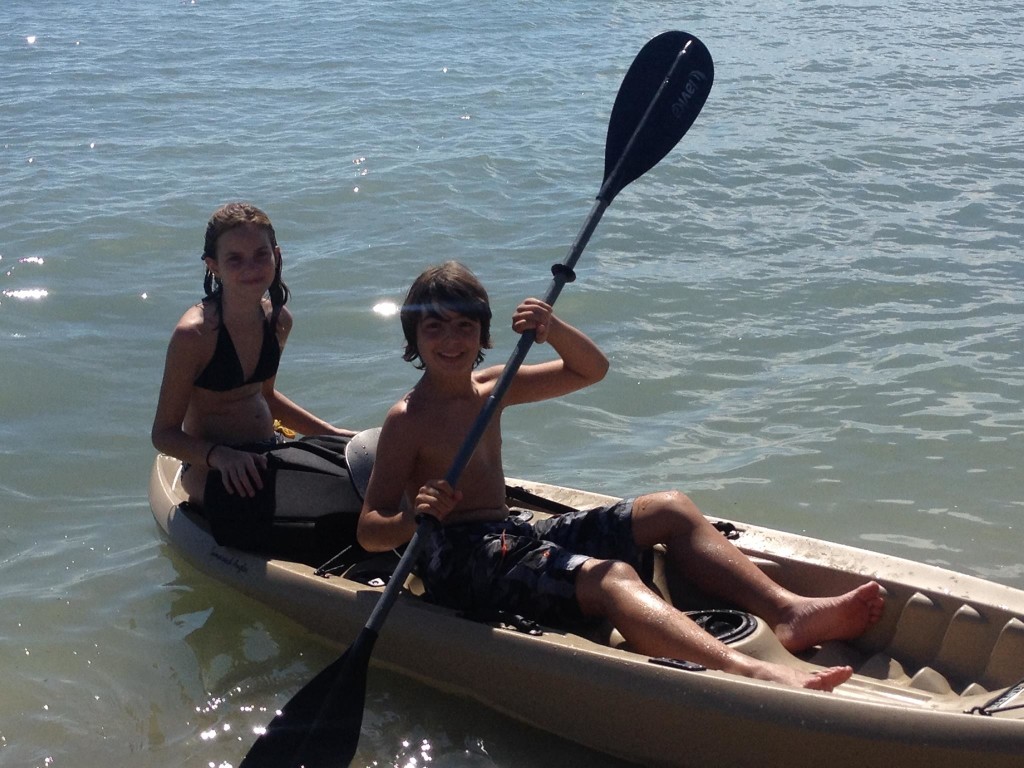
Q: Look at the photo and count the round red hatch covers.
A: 0